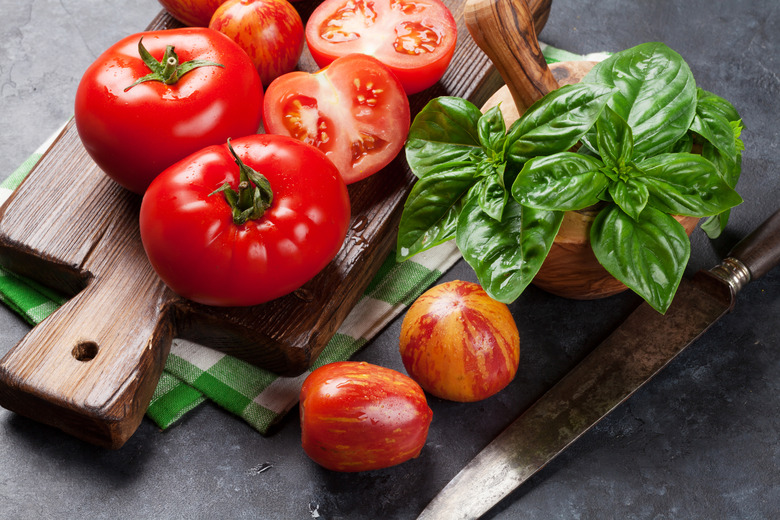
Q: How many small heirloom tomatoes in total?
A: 4